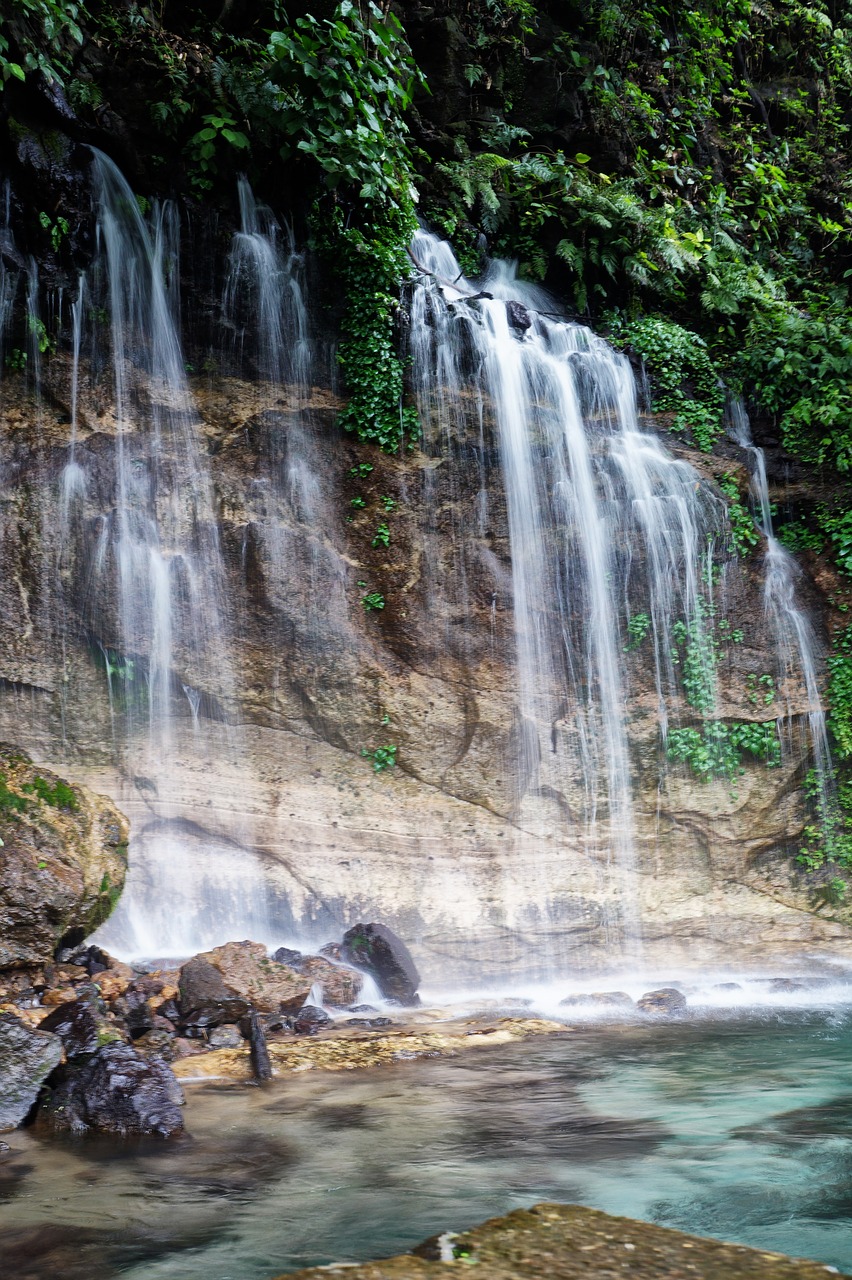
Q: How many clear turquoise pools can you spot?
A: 1